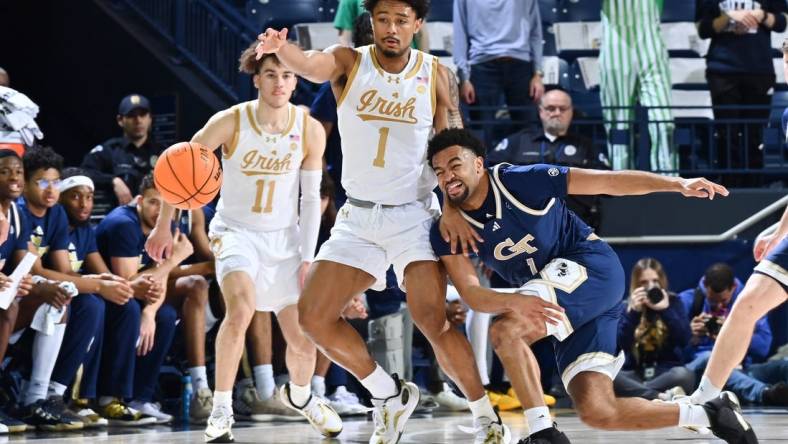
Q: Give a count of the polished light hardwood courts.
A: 1